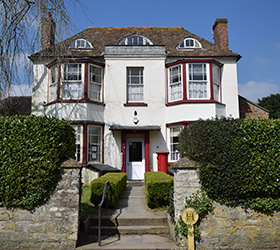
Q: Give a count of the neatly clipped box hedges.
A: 2